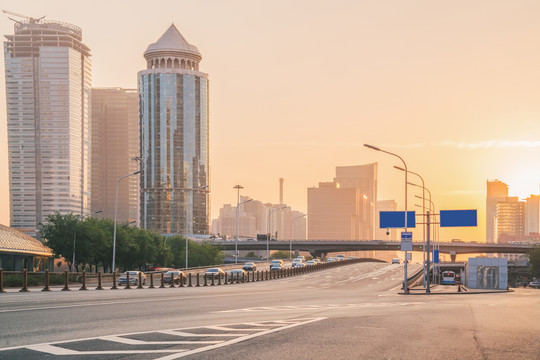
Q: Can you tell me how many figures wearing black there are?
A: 0